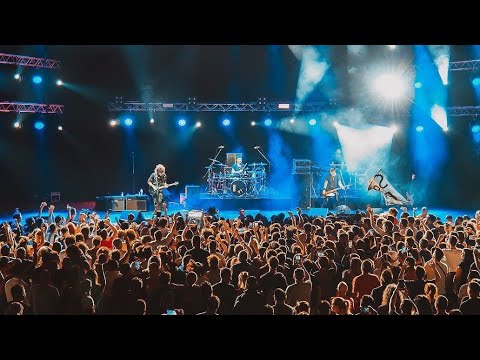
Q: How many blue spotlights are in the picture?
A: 11